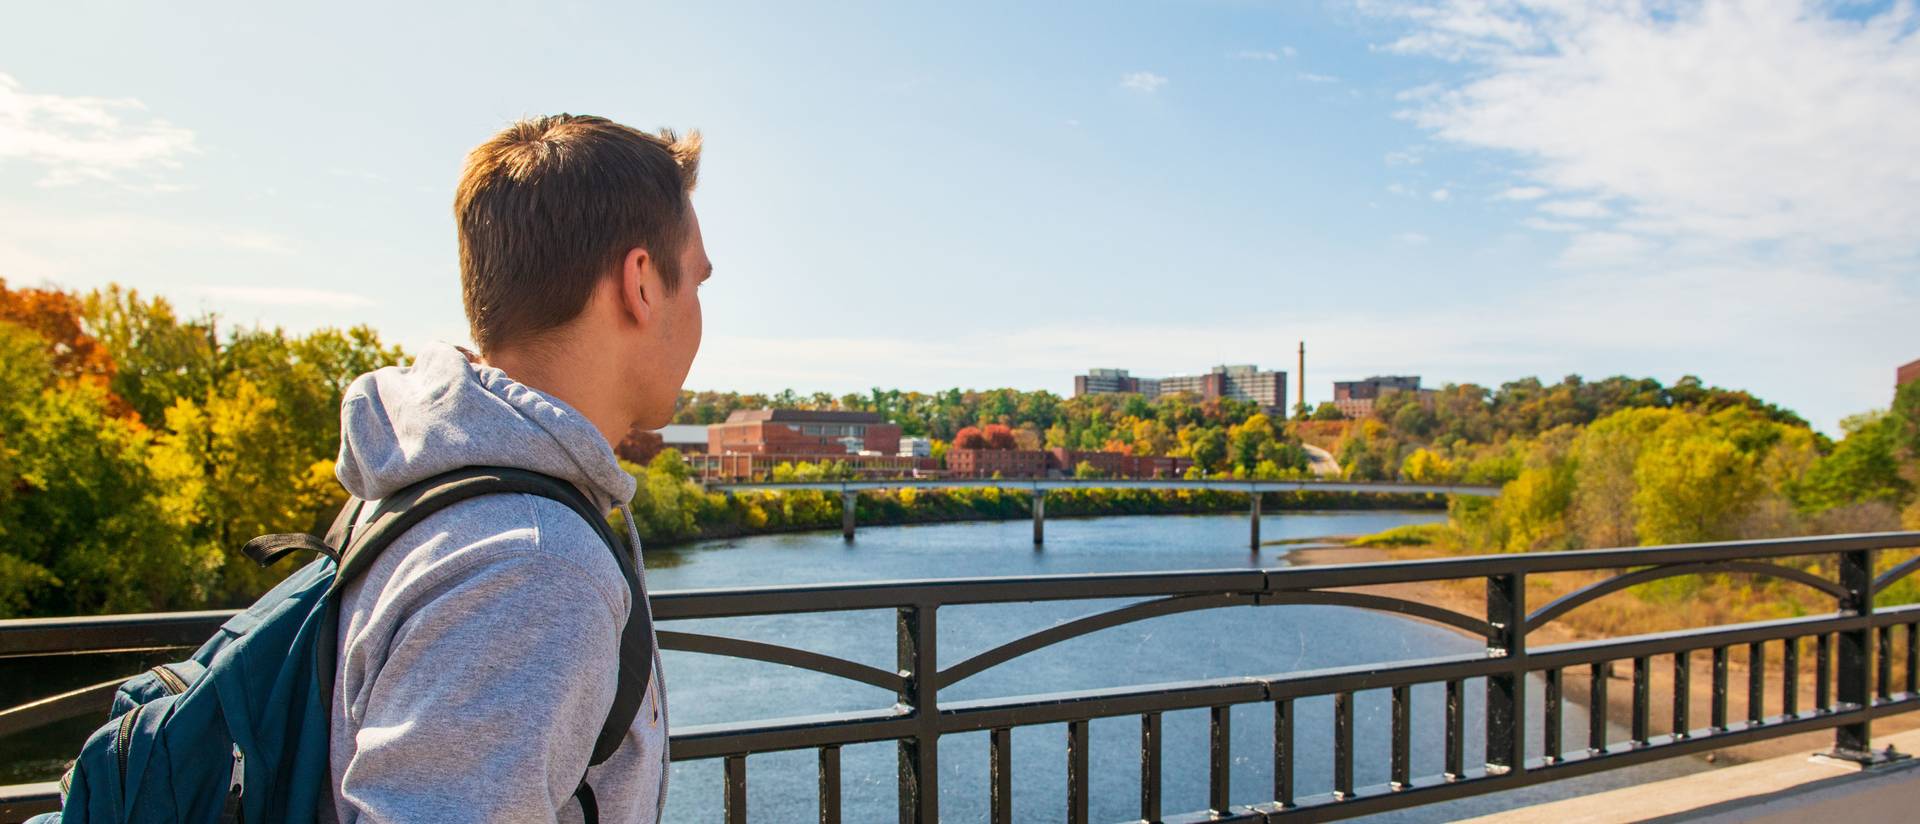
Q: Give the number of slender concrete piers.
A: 3